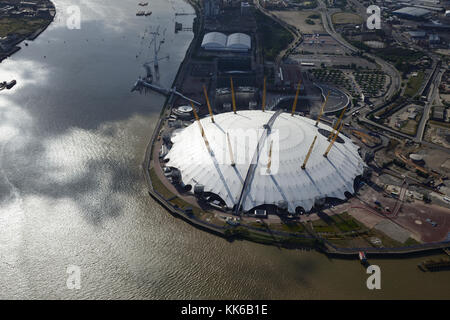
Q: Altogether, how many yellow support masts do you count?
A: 12